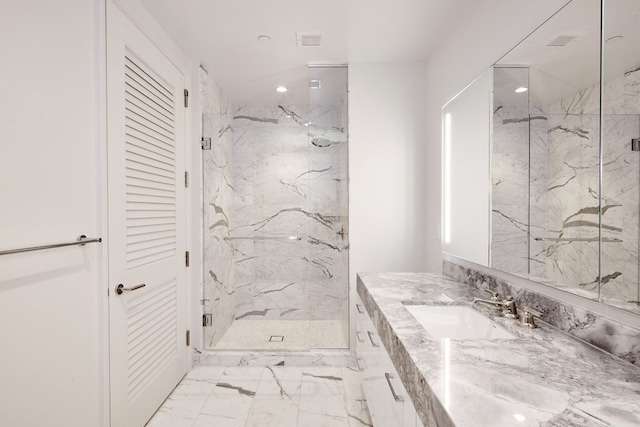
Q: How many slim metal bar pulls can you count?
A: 5